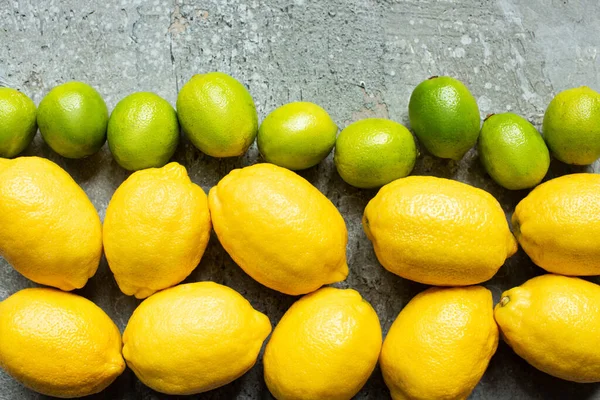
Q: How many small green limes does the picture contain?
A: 9